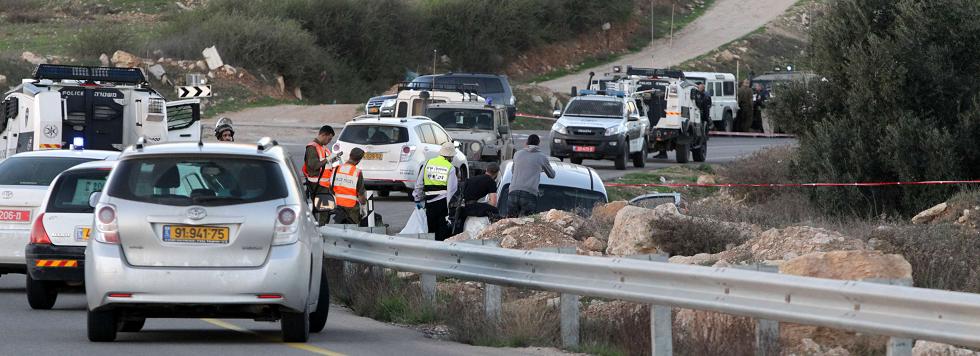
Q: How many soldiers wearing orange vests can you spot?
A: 2